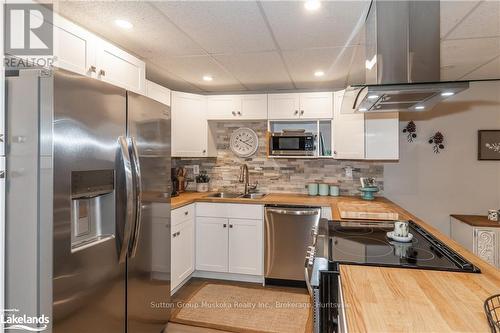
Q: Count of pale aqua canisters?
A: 3